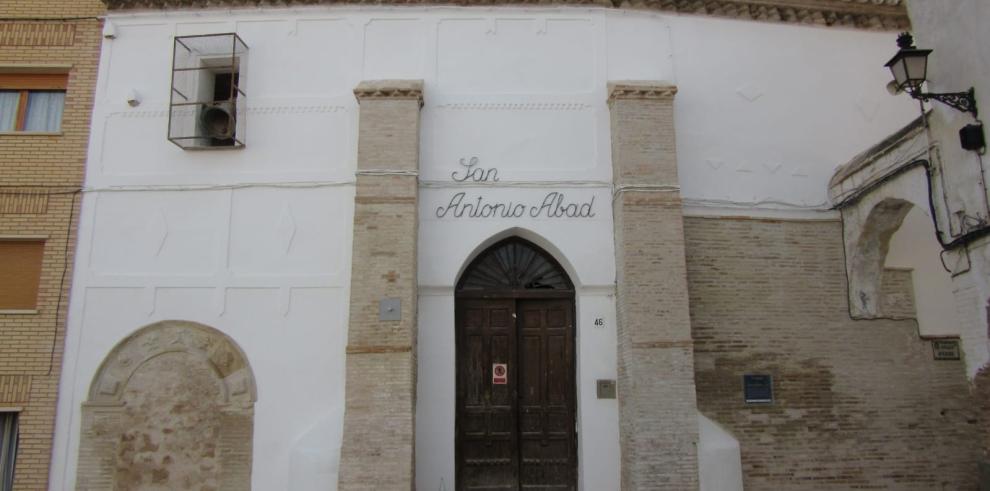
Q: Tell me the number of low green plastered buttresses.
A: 0